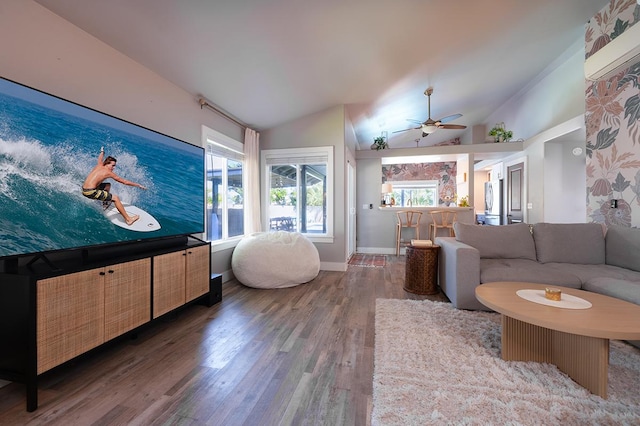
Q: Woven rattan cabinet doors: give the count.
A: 4